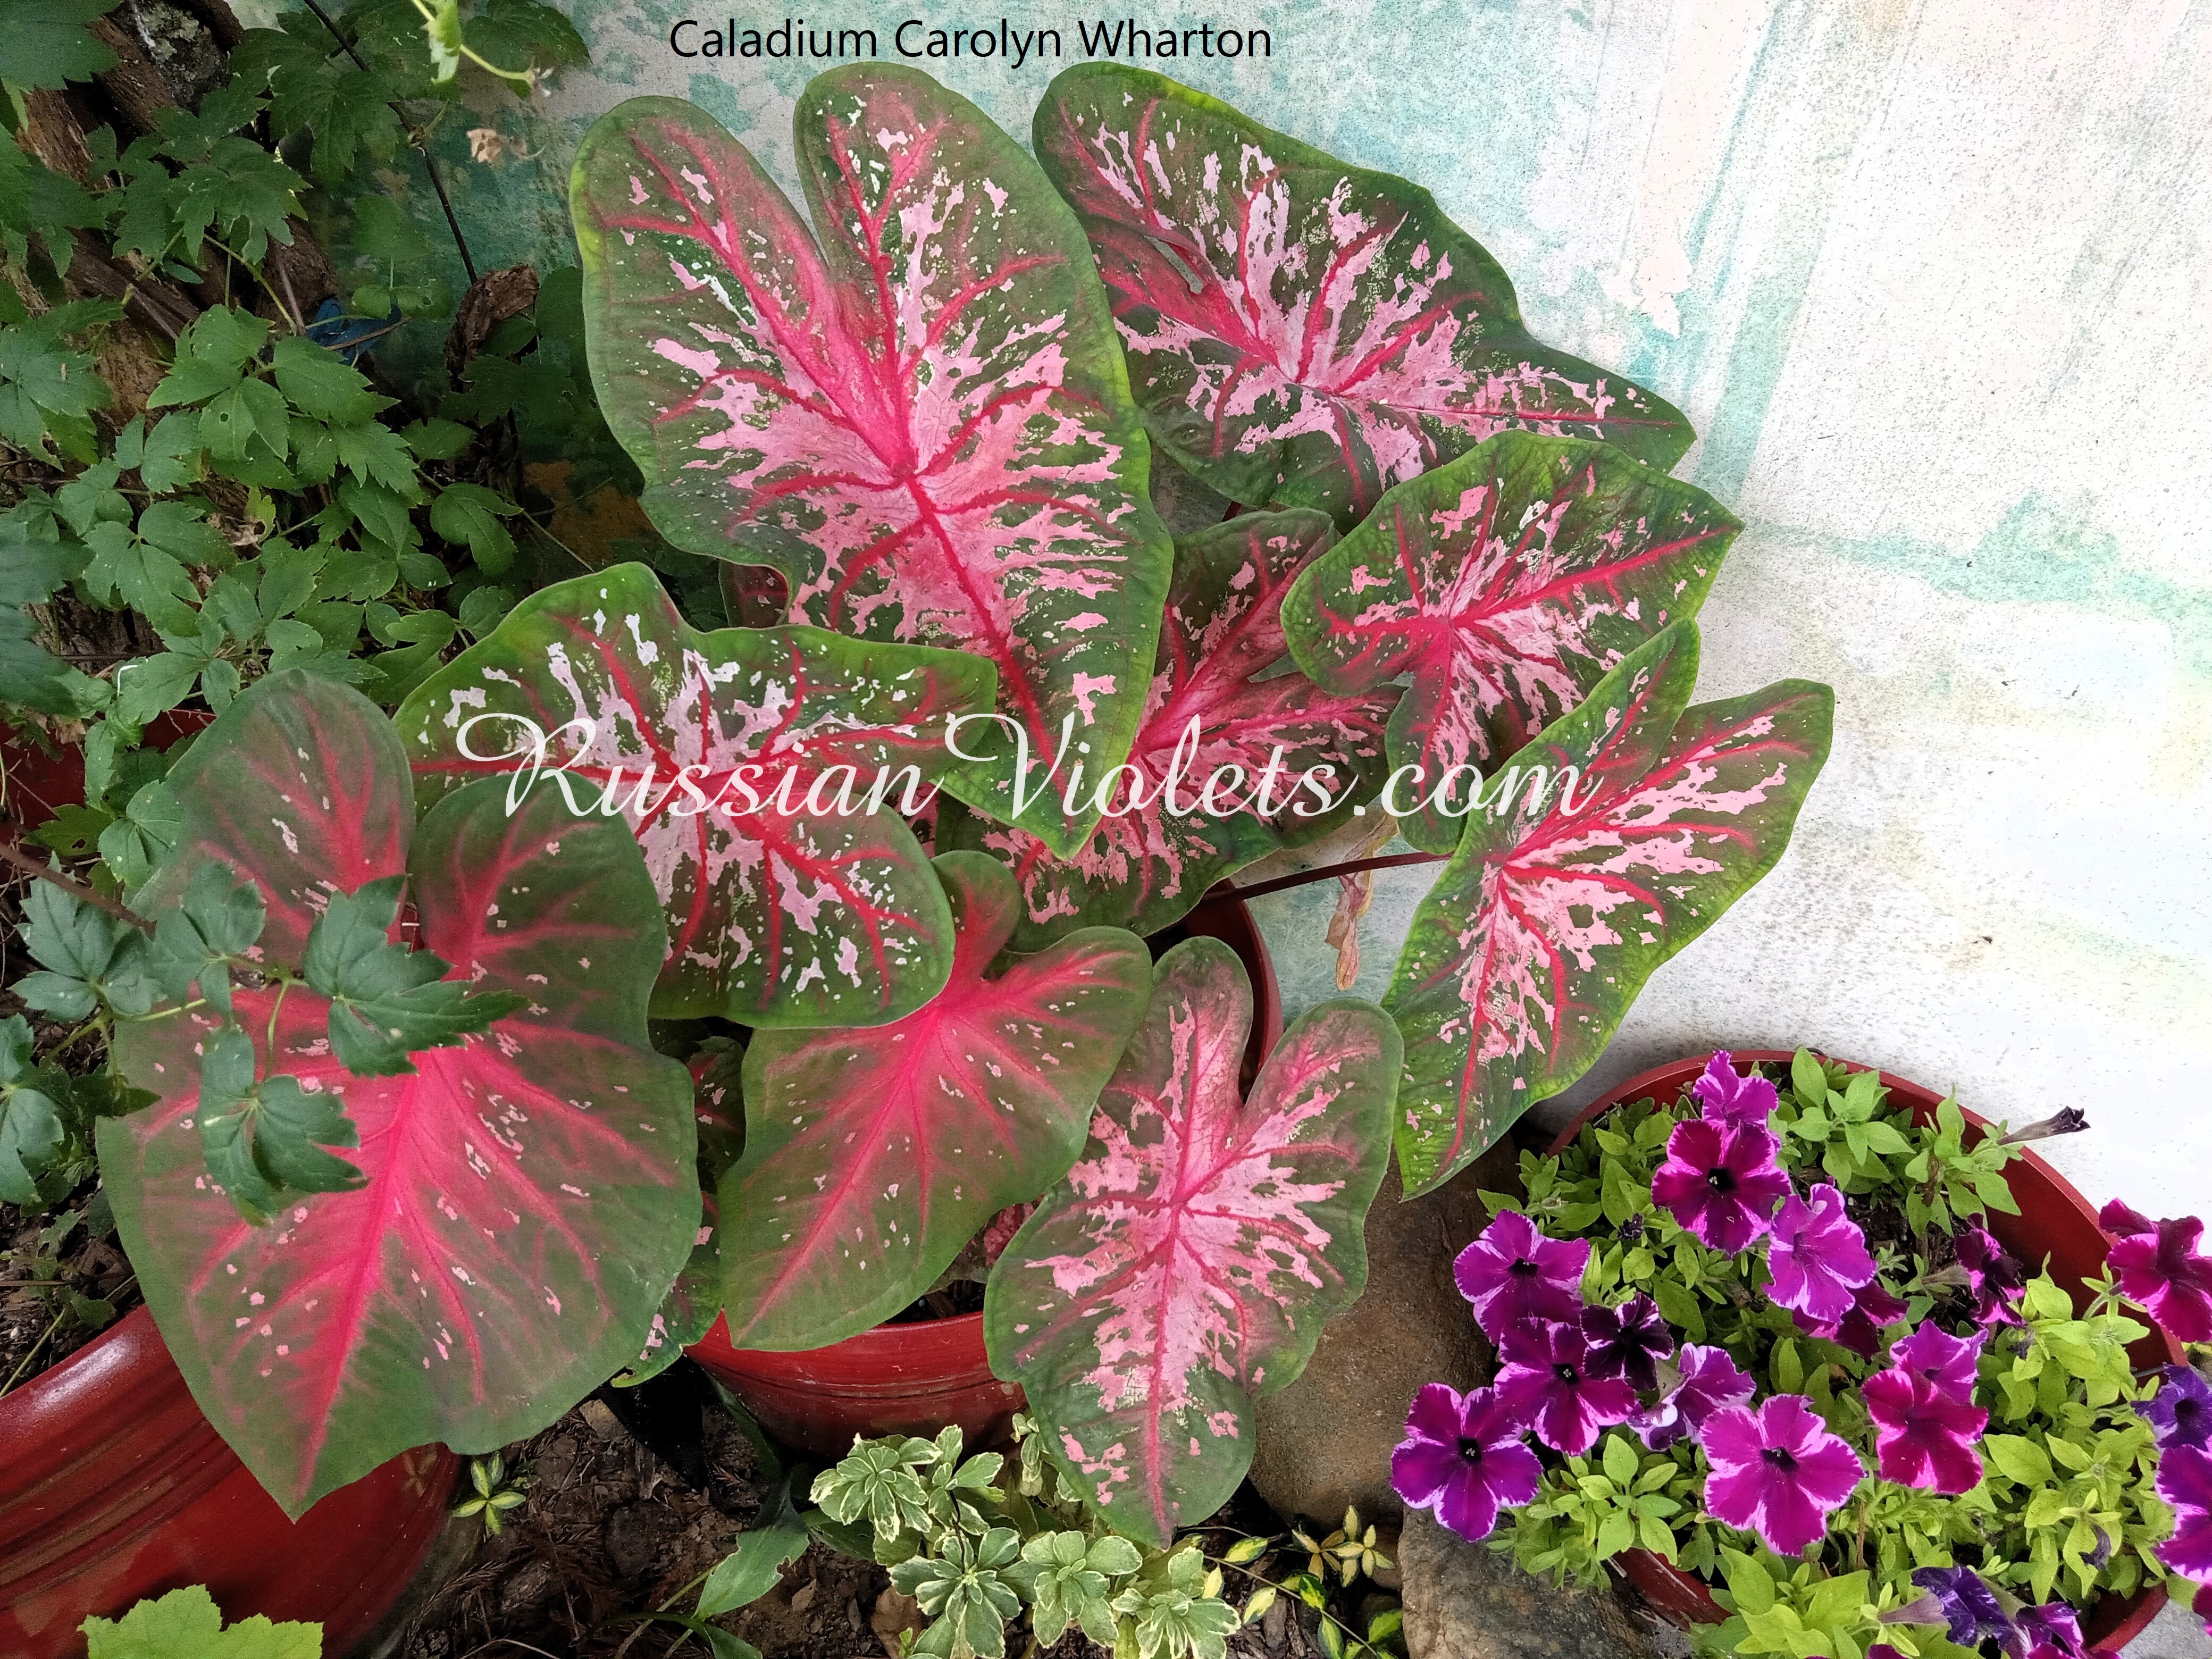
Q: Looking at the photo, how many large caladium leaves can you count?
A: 9